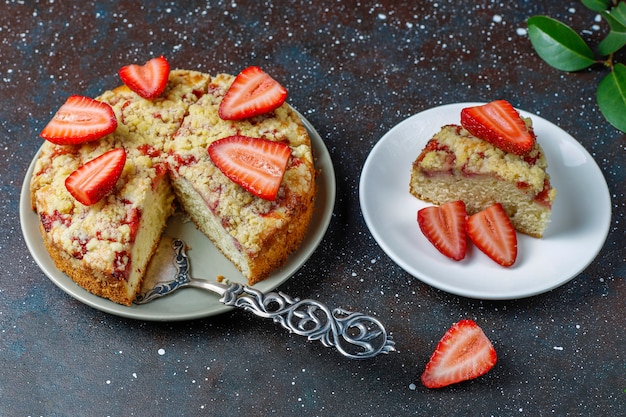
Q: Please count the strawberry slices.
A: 9